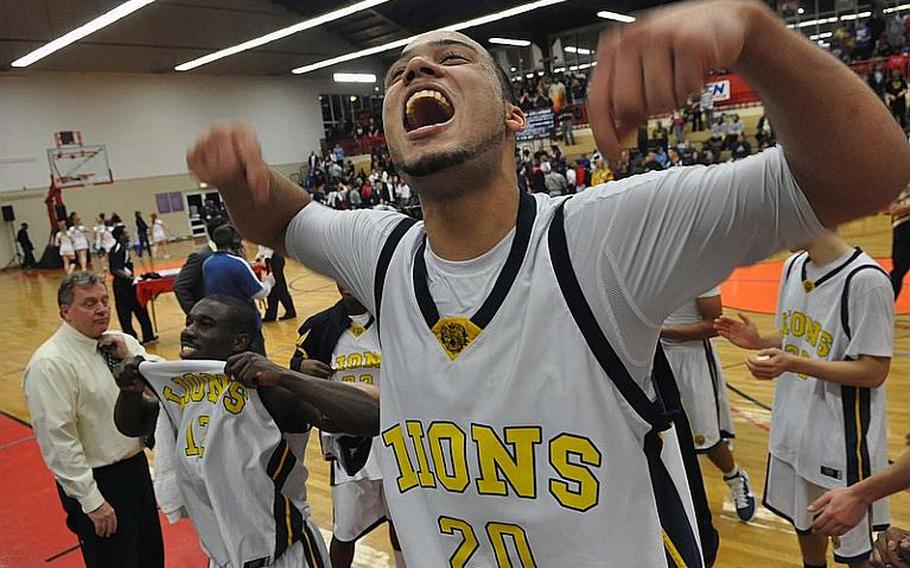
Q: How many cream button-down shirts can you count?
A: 1